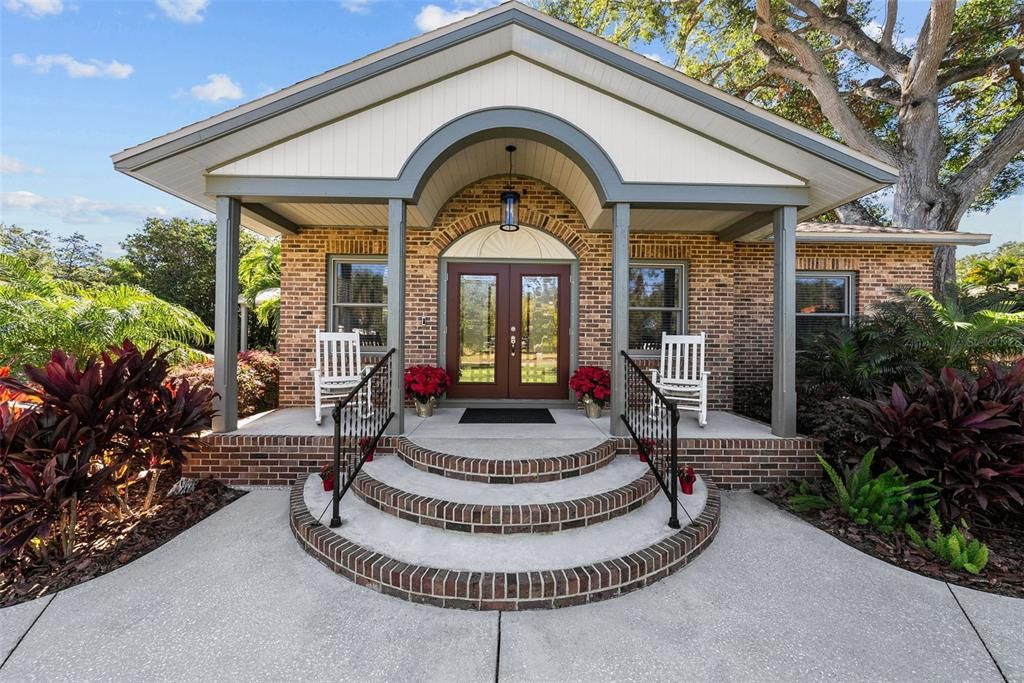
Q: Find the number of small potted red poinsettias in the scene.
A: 4